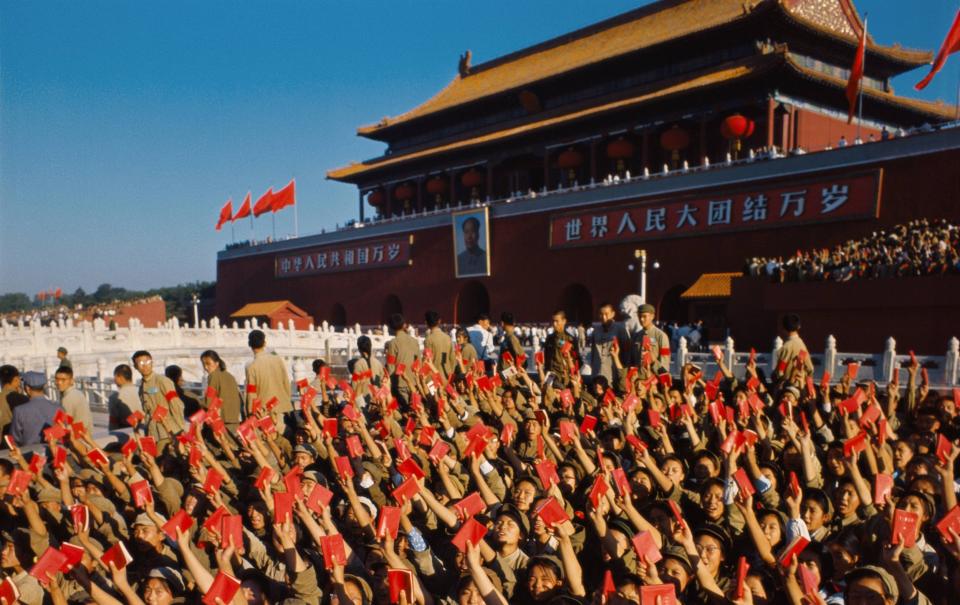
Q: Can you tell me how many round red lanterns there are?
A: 8